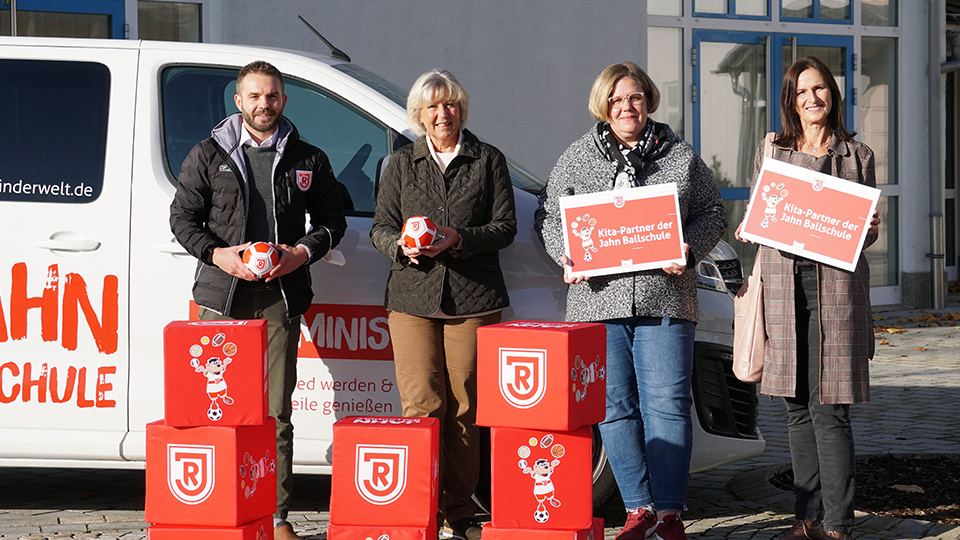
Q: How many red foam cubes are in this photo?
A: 8